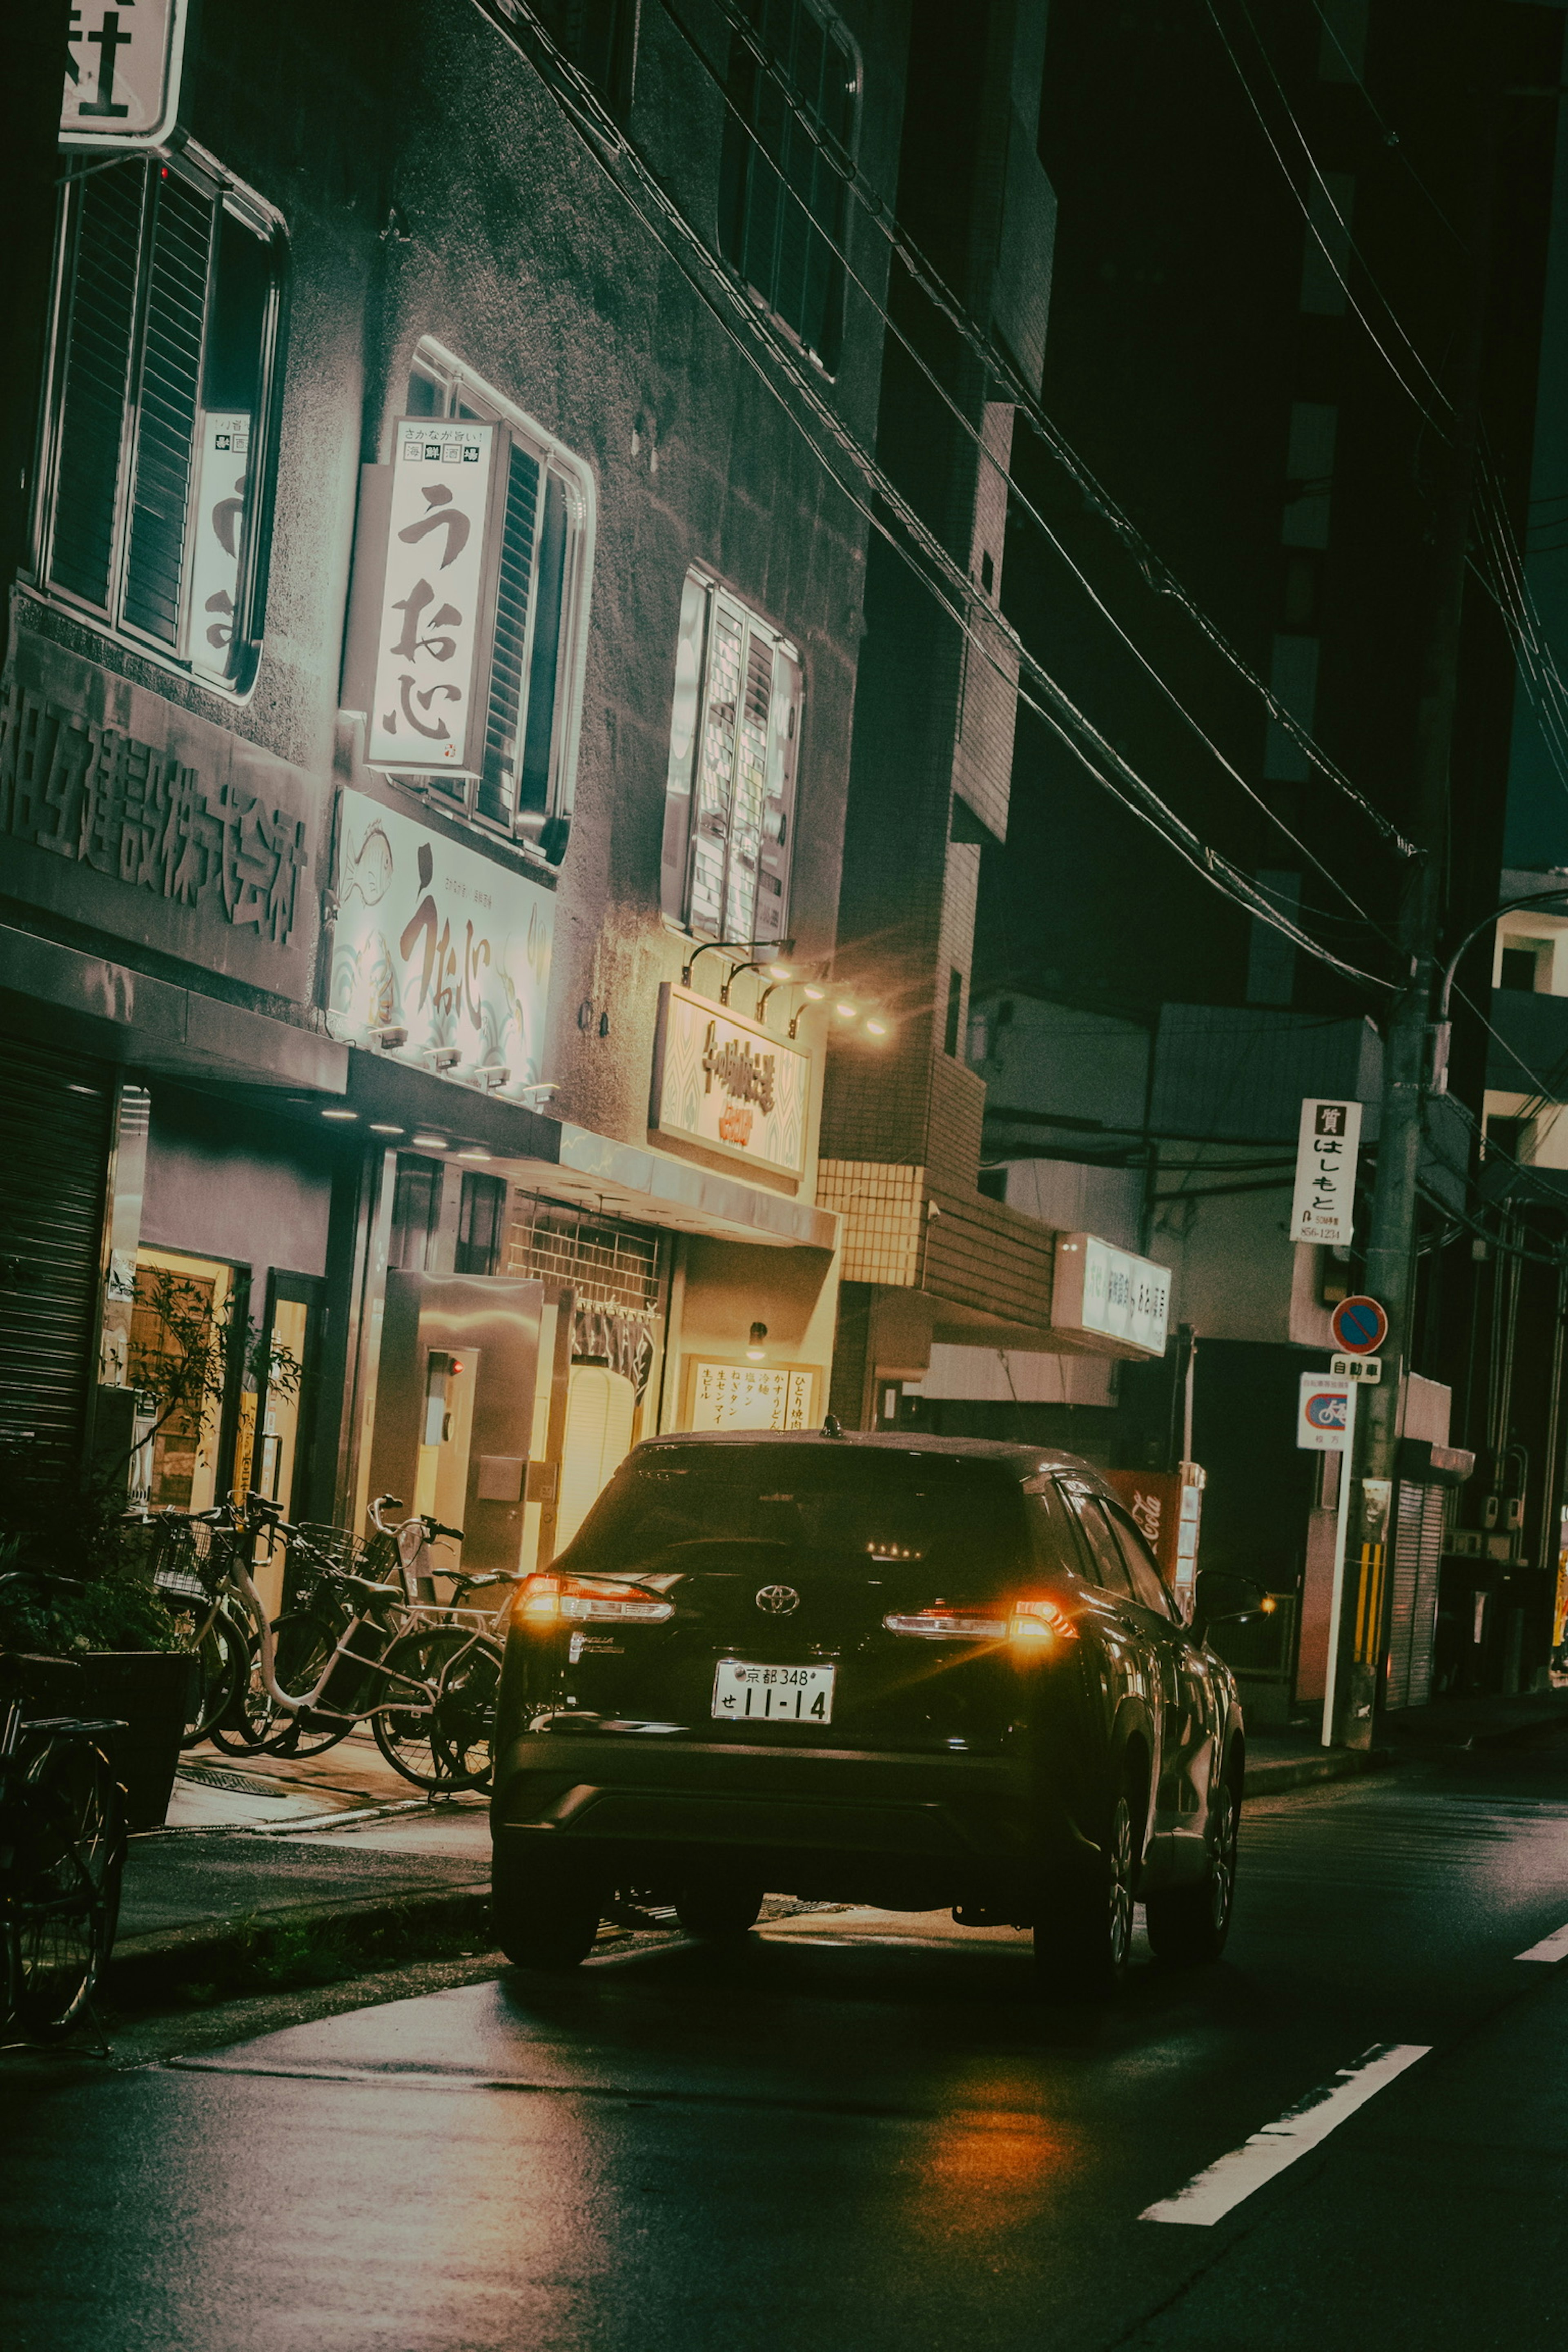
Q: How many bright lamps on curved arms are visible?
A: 4